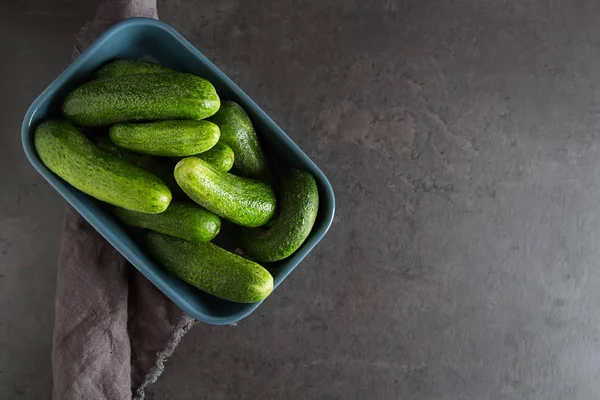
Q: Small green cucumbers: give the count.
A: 10